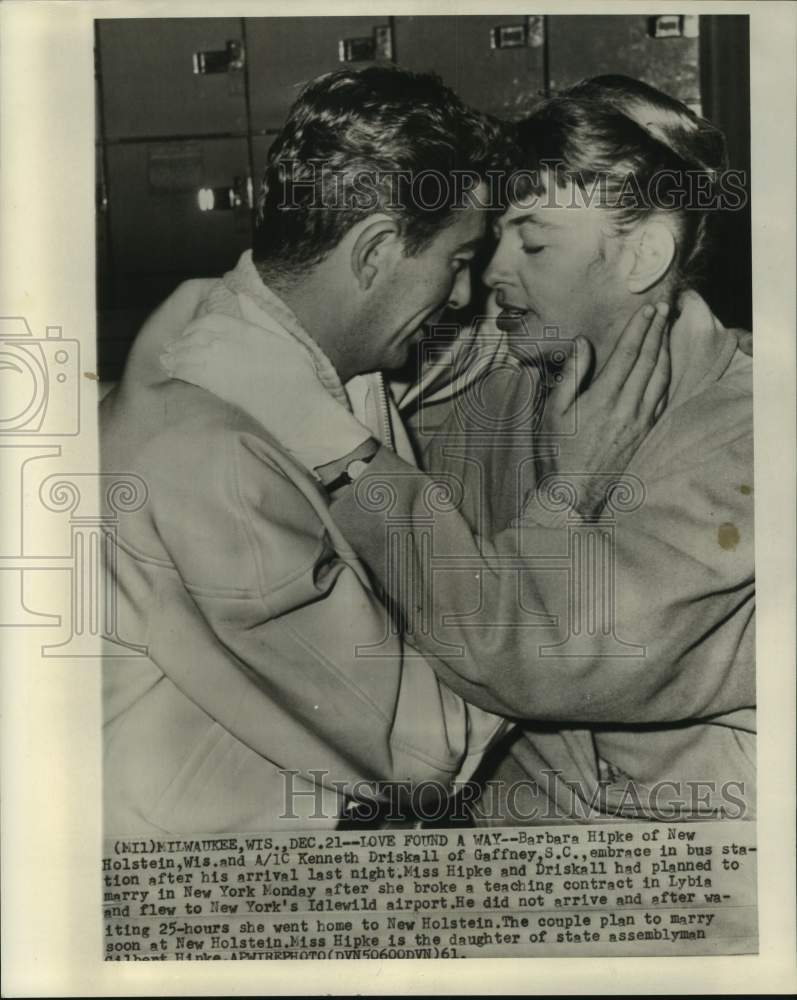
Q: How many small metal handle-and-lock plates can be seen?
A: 5